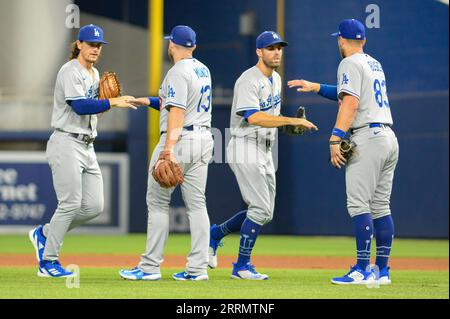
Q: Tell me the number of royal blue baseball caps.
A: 4